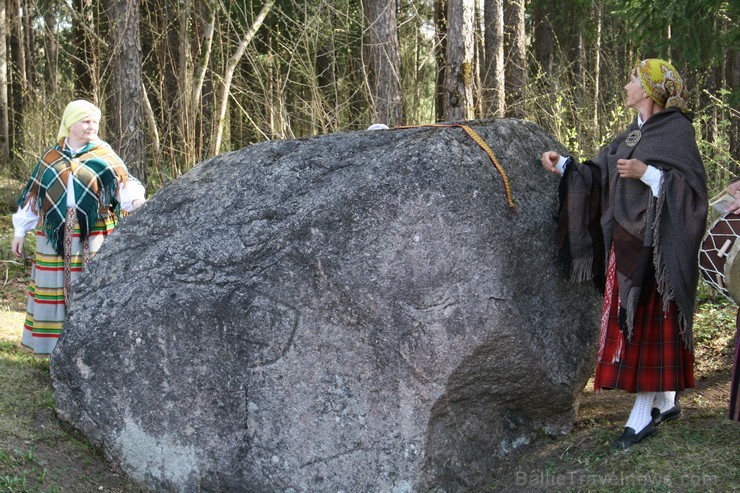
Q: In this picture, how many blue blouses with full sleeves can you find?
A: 0